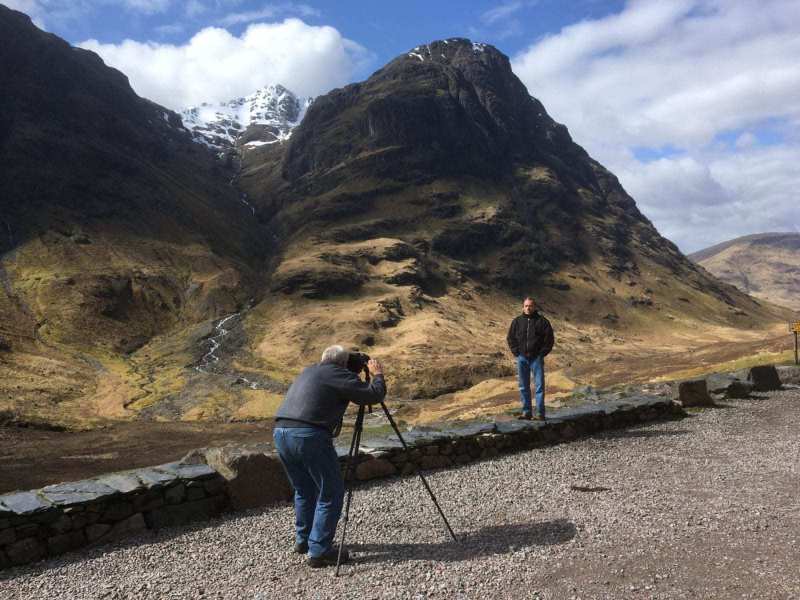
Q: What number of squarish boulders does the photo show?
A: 2